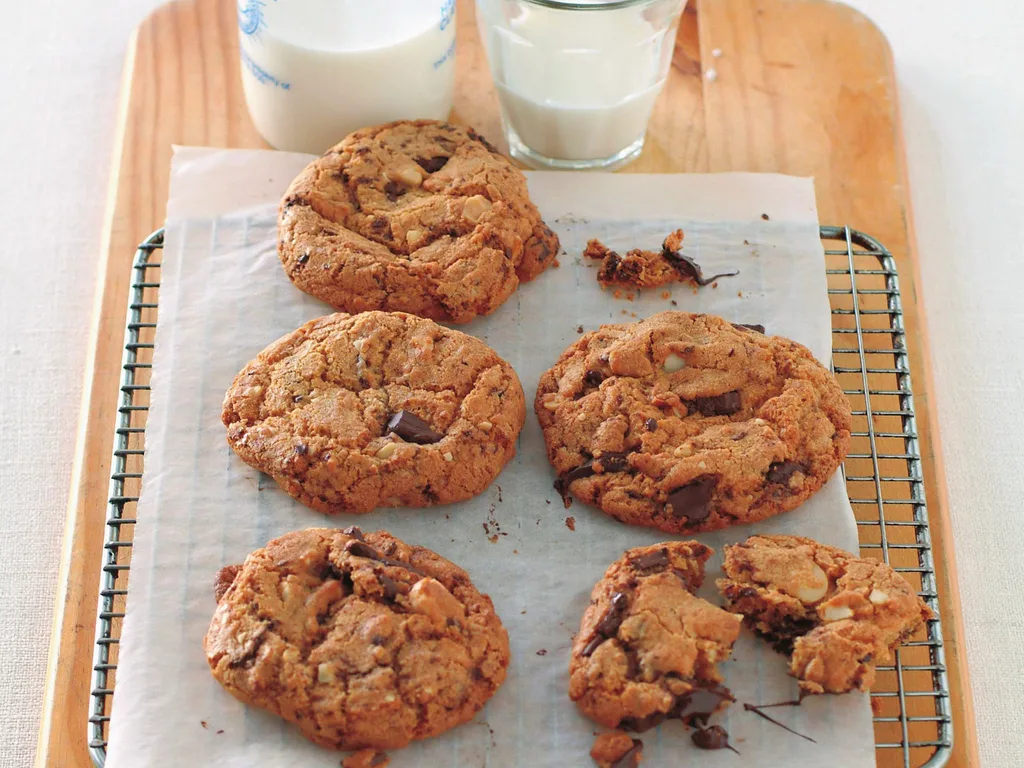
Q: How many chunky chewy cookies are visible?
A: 5